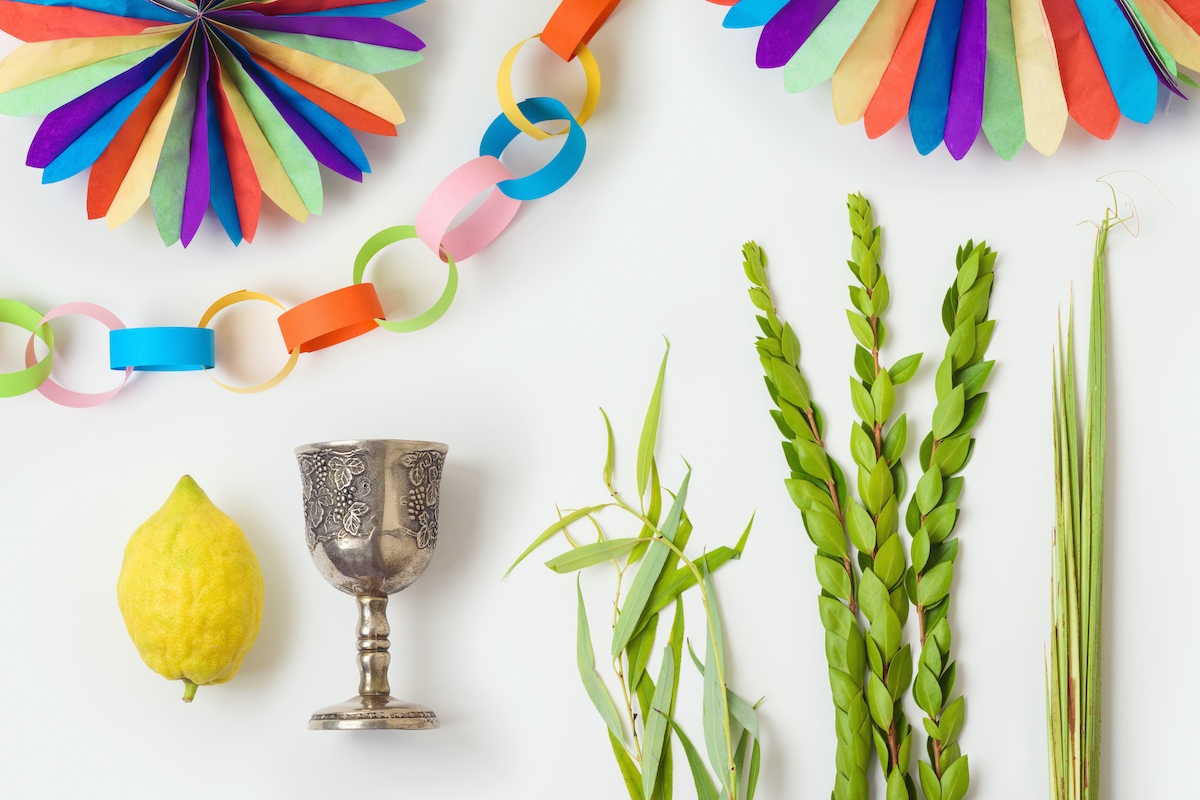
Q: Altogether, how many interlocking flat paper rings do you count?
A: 10